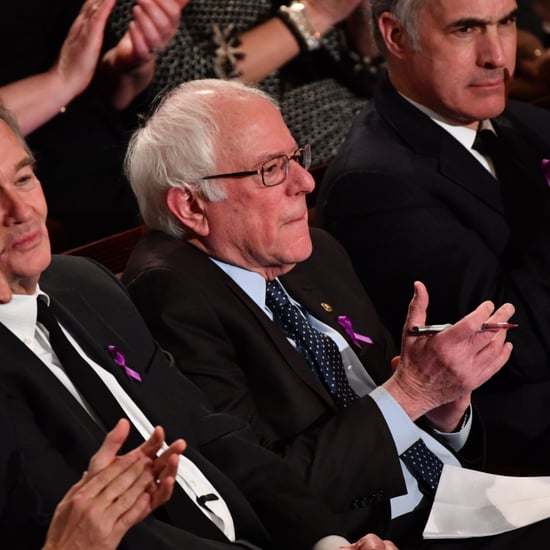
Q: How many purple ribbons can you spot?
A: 3